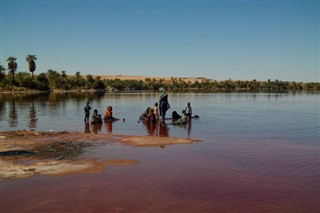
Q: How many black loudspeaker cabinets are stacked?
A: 0